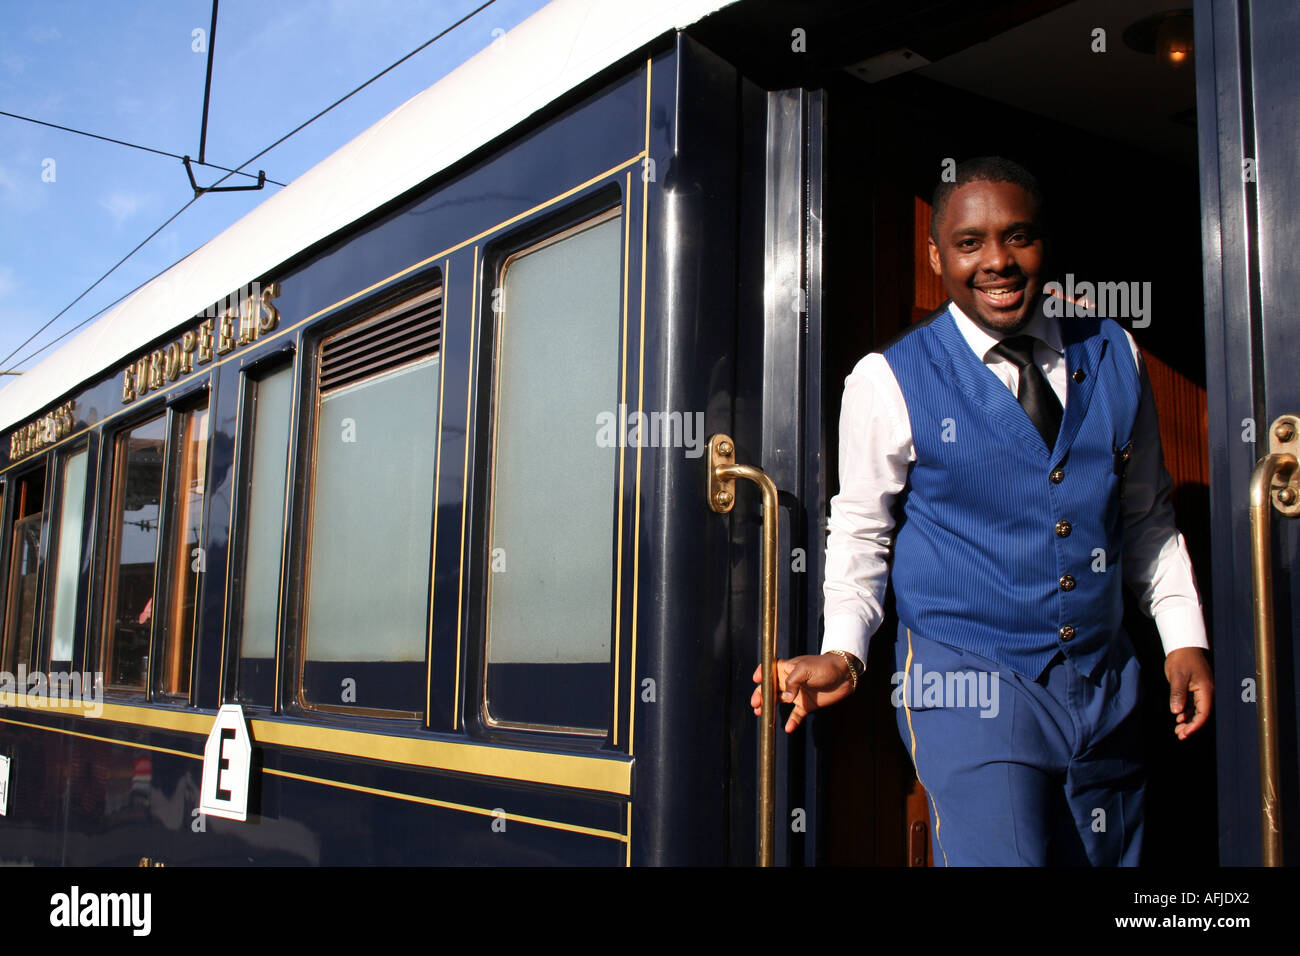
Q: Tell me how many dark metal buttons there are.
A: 4